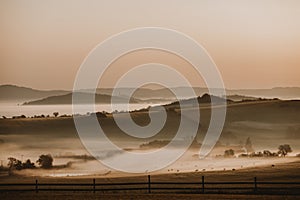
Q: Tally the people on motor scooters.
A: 0